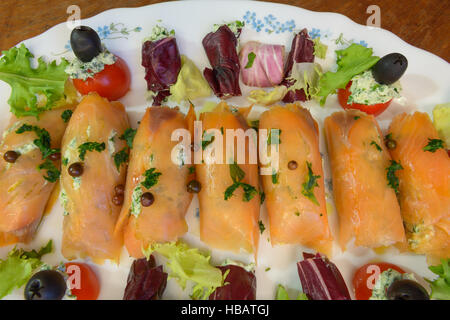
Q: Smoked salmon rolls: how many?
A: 7